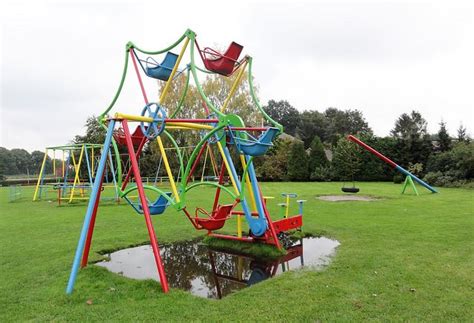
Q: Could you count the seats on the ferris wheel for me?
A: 6